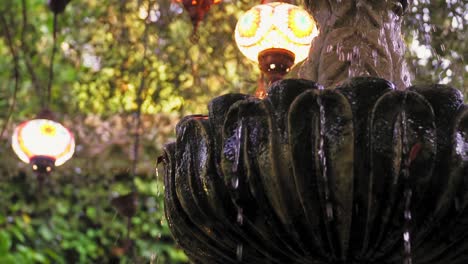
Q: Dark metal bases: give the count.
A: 2